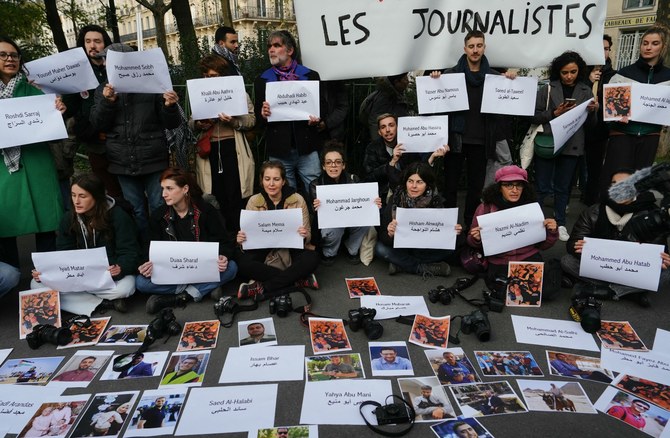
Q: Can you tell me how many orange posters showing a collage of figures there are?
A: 10